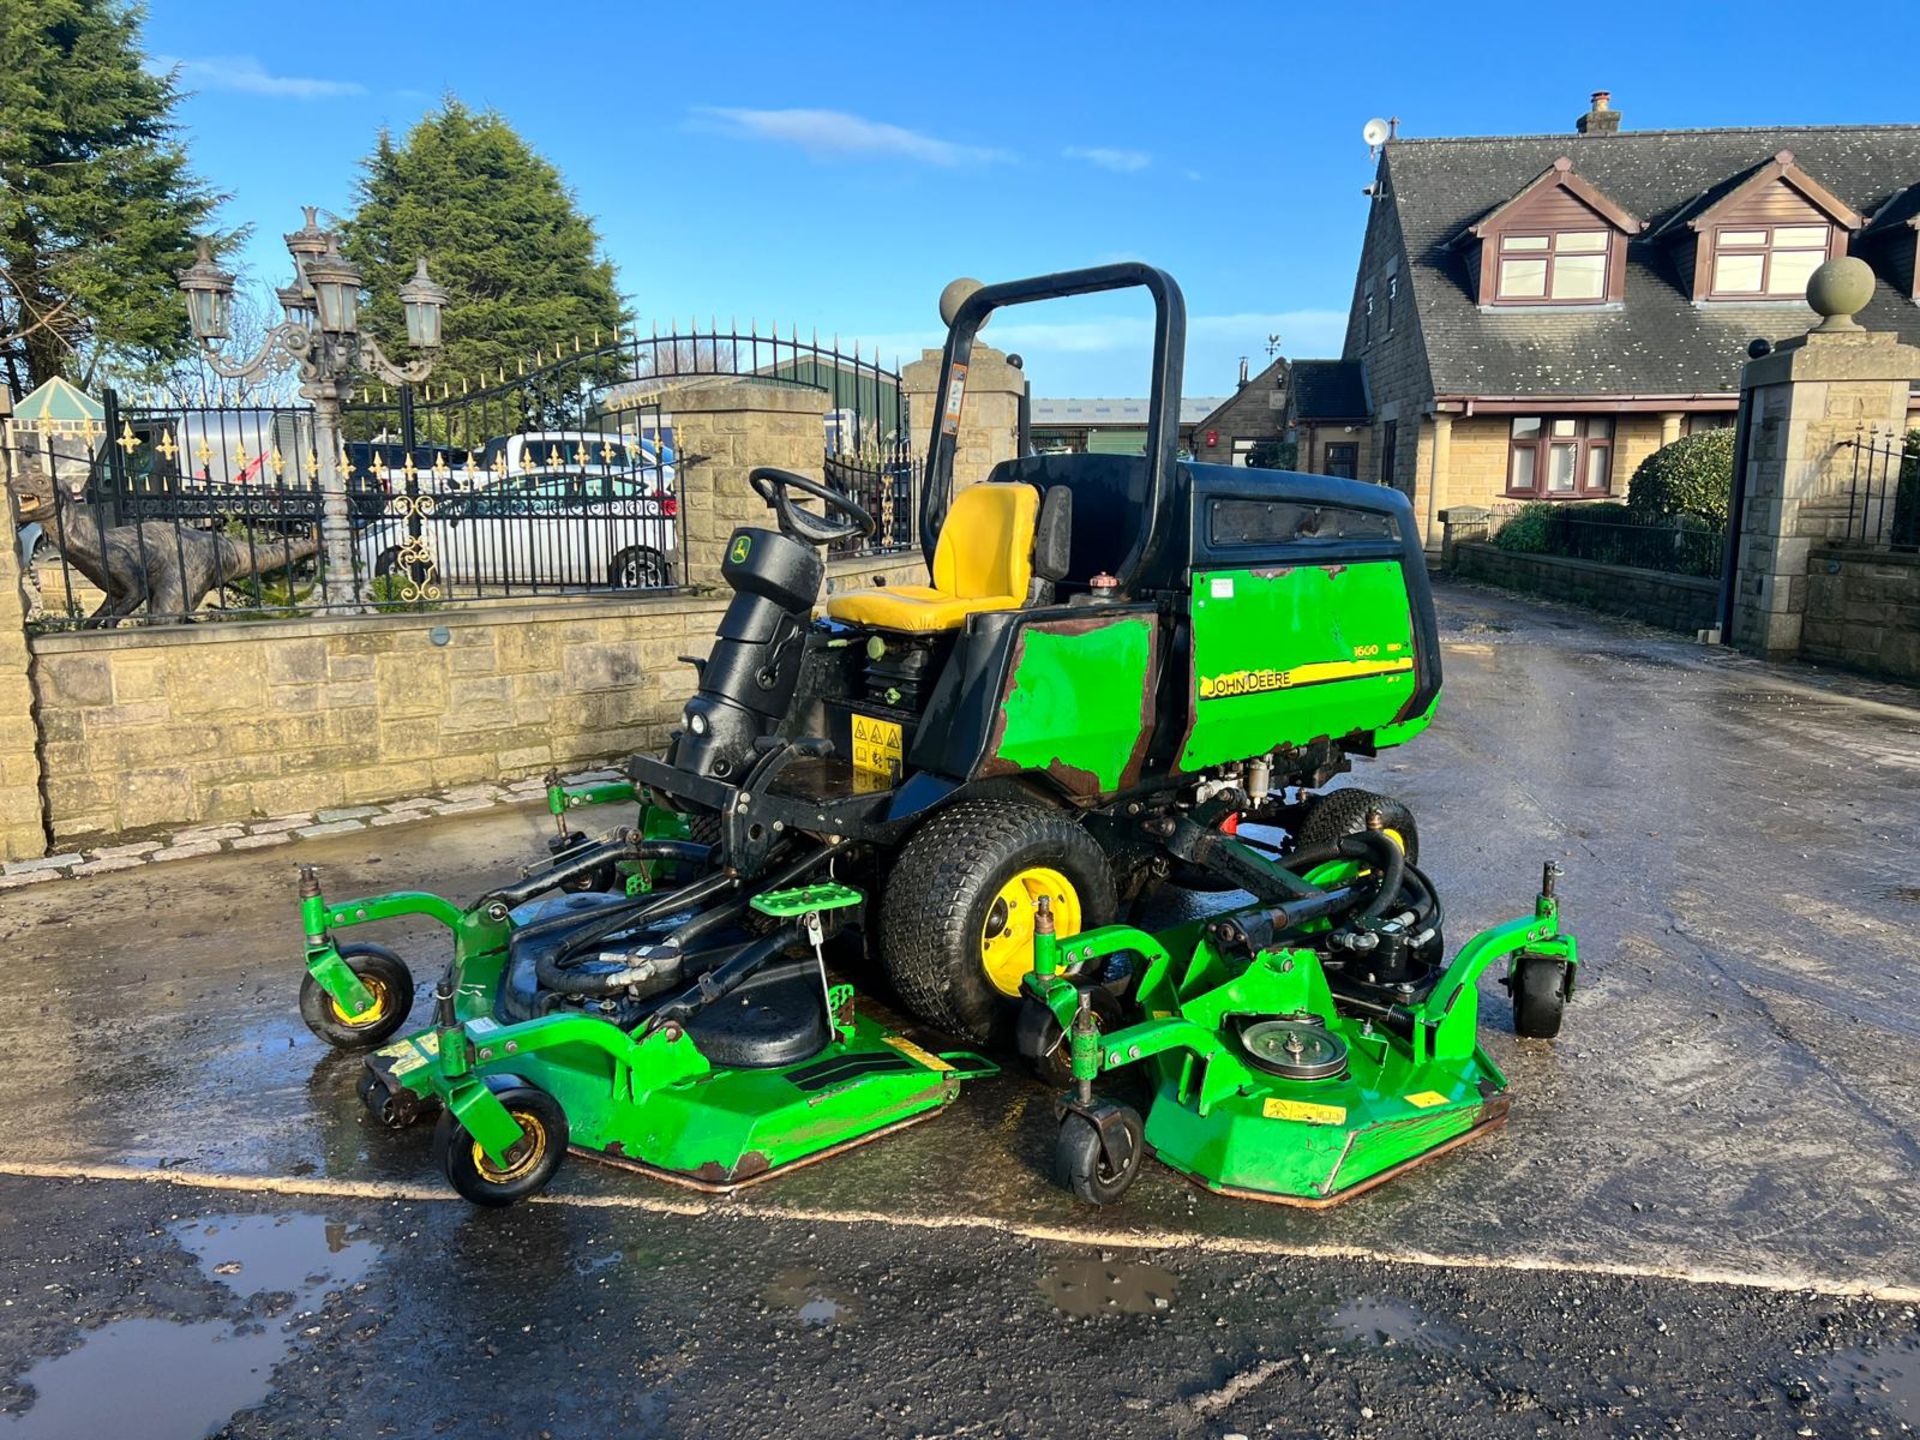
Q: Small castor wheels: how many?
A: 6